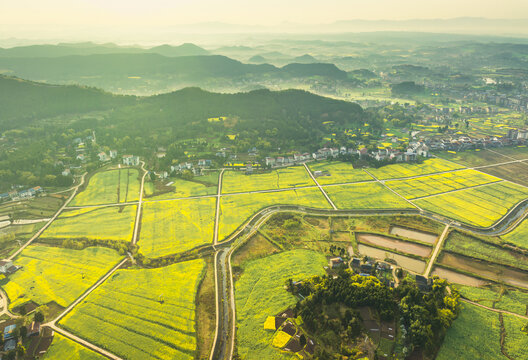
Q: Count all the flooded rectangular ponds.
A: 5